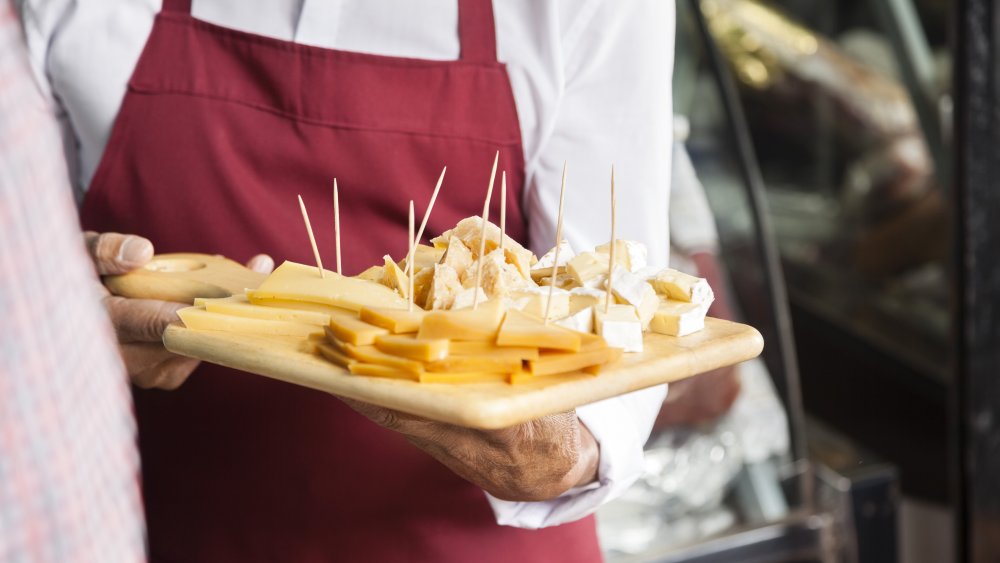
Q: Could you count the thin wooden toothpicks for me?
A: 8